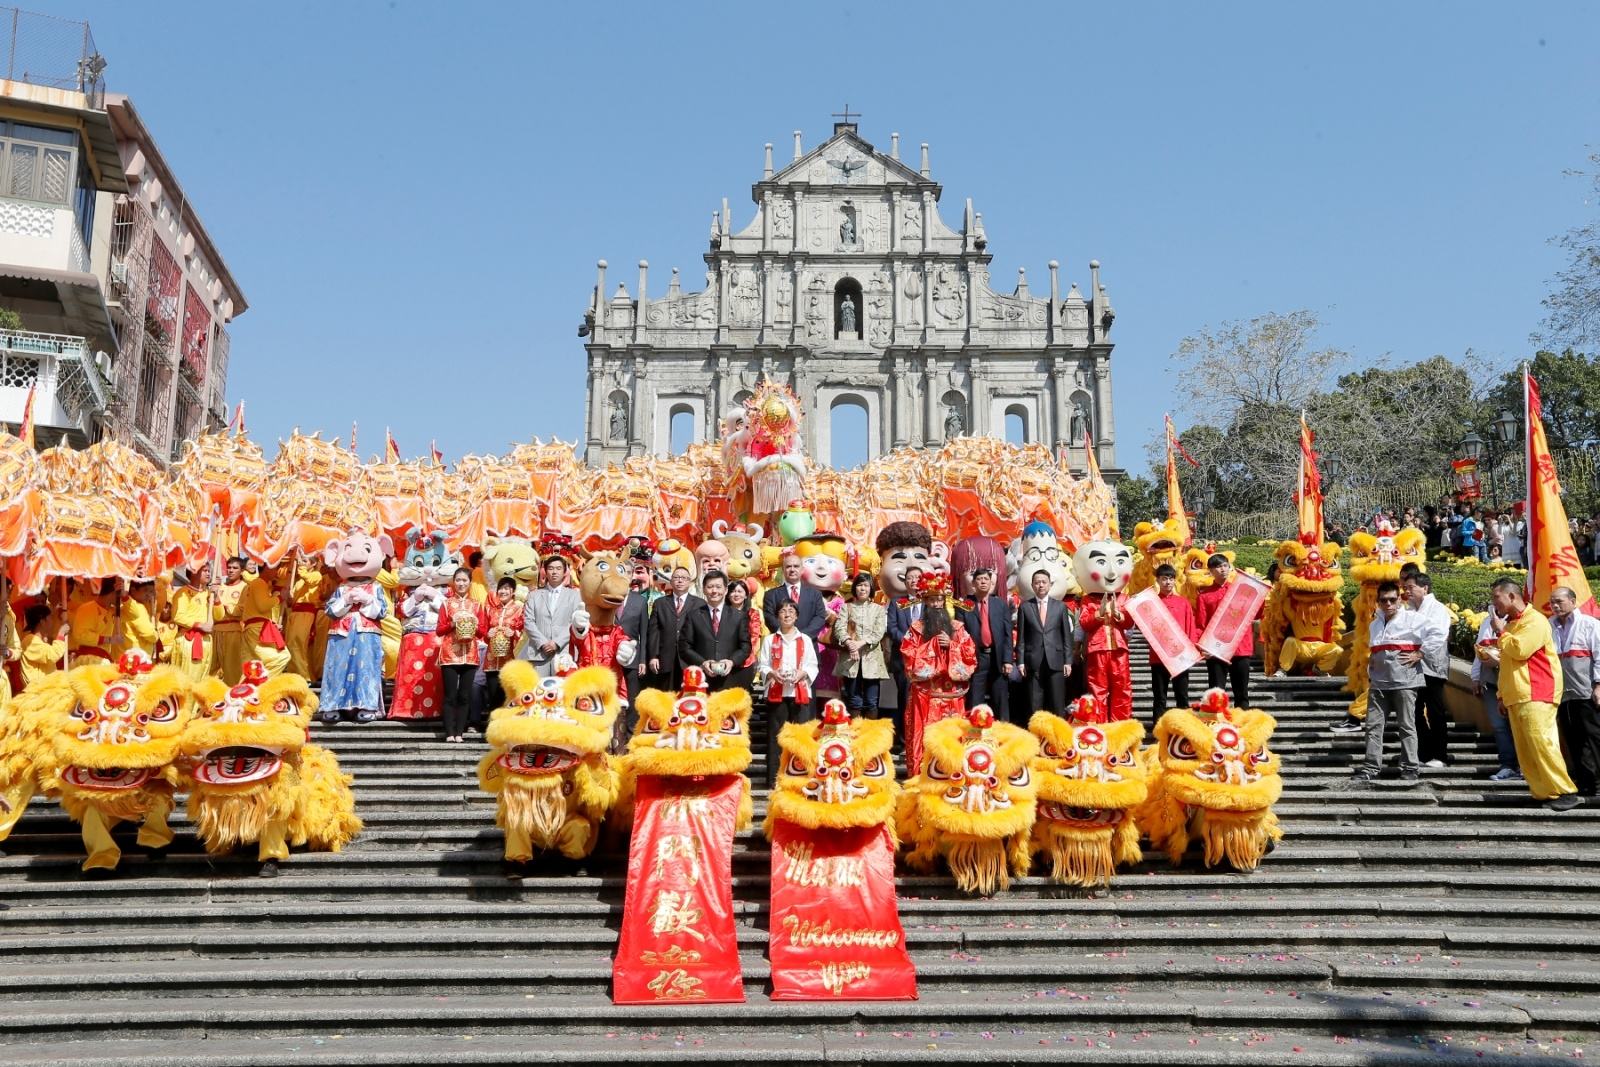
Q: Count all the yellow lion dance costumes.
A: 12